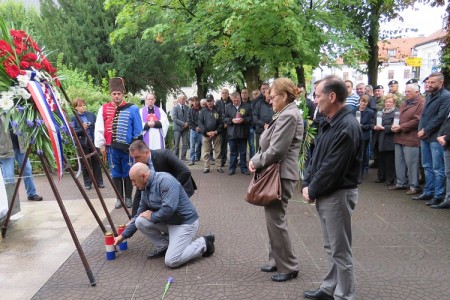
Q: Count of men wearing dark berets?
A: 4